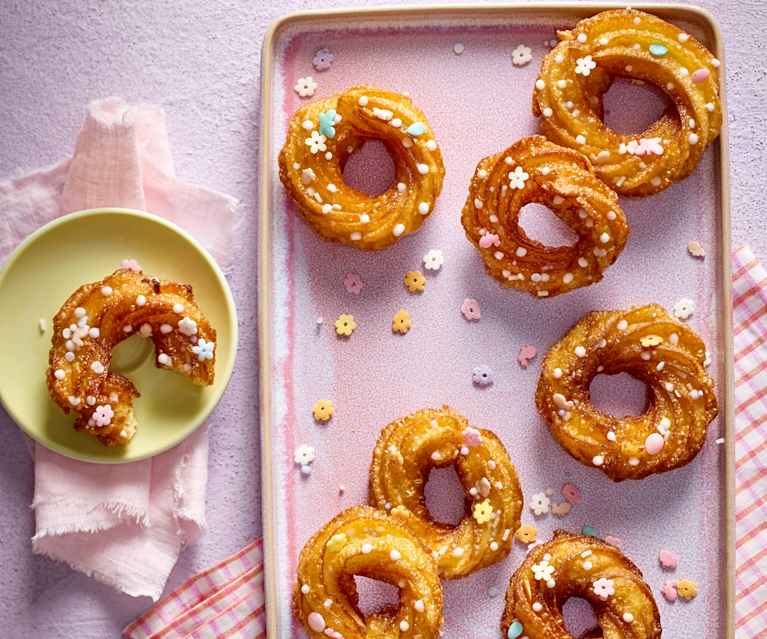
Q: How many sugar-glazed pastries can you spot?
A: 8